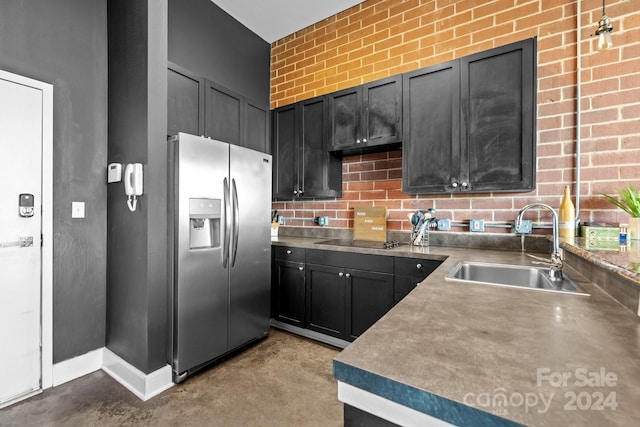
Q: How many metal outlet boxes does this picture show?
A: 5